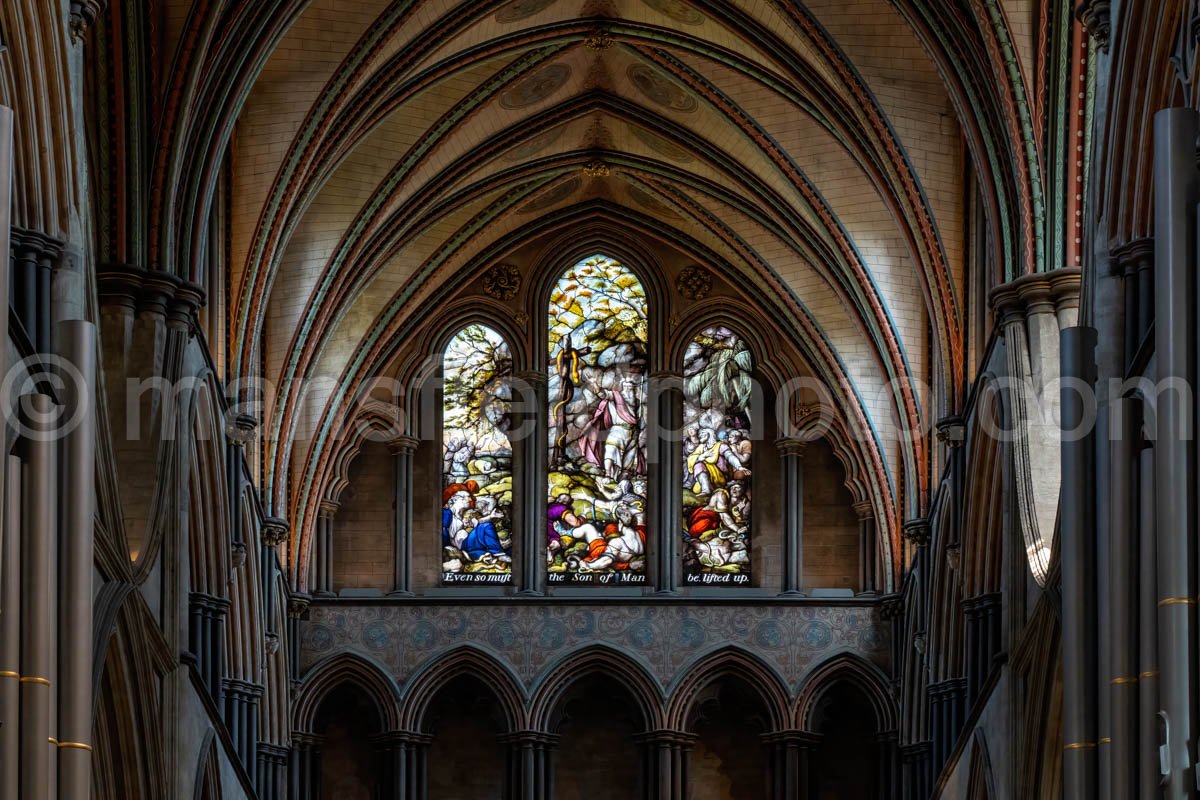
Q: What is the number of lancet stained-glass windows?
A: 3